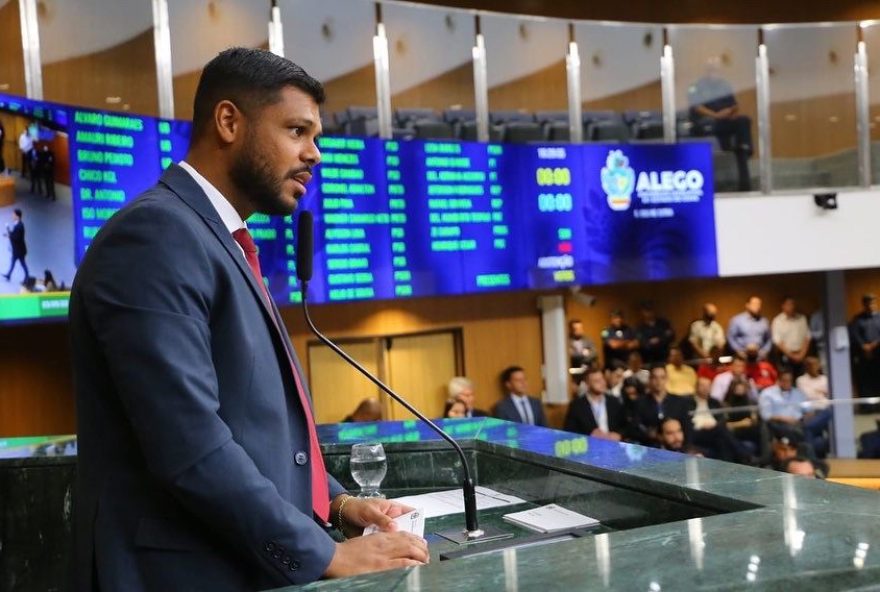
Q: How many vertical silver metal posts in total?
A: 9